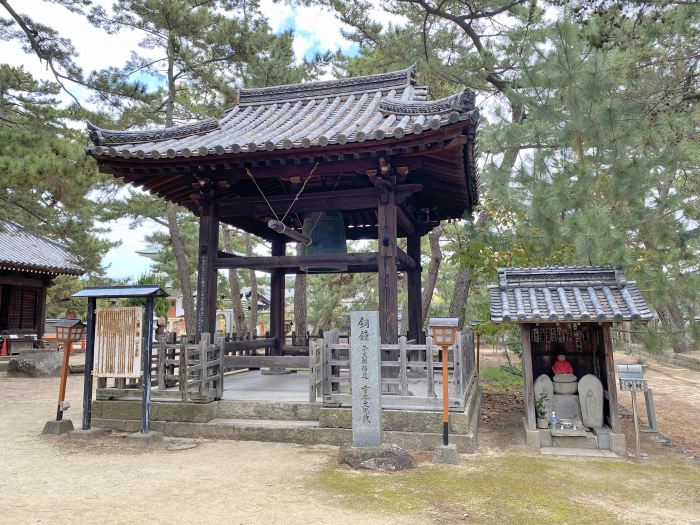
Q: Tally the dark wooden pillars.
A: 4